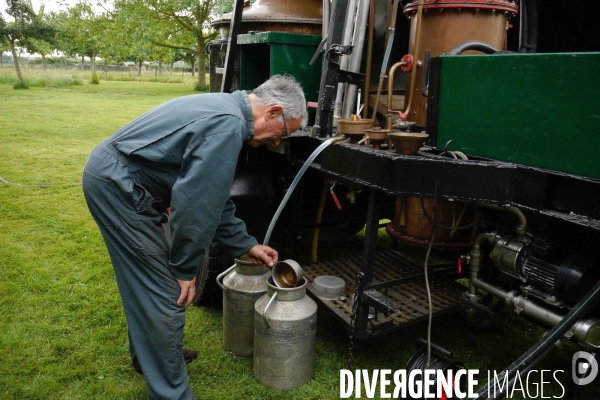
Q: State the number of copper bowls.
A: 3